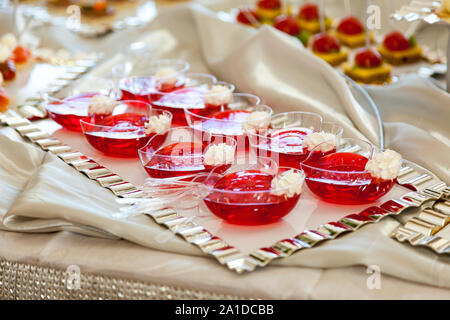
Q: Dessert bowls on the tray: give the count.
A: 9